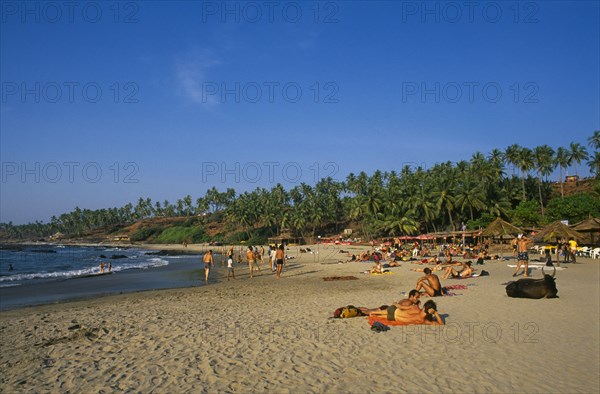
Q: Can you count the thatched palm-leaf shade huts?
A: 3